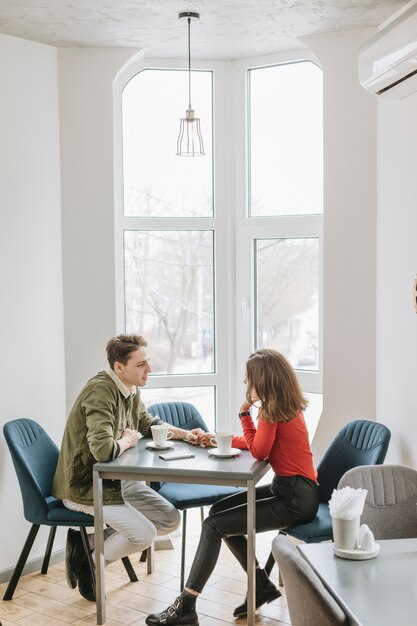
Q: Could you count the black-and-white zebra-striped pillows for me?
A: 0